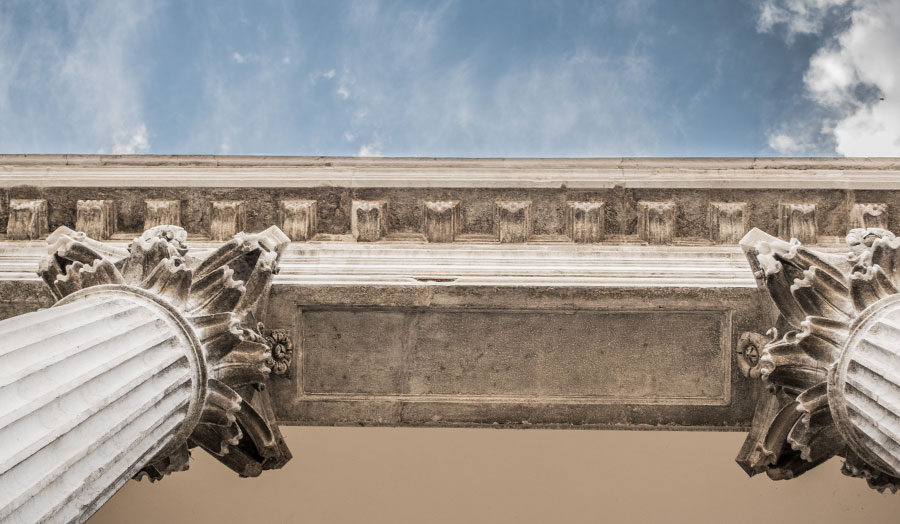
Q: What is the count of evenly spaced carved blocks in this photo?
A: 13